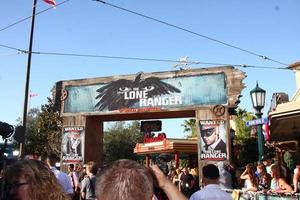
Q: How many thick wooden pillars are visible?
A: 2